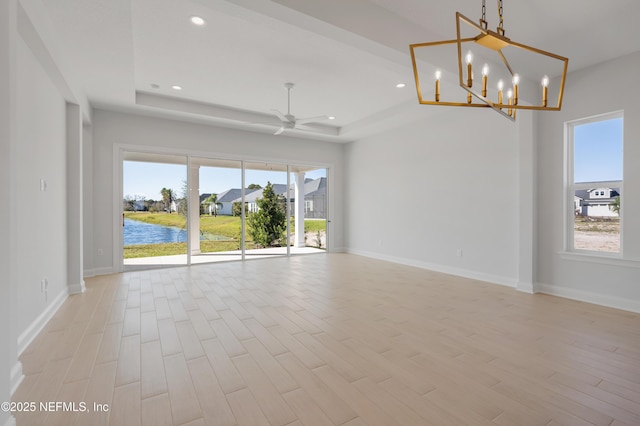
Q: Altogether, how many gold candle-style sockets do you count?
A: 8